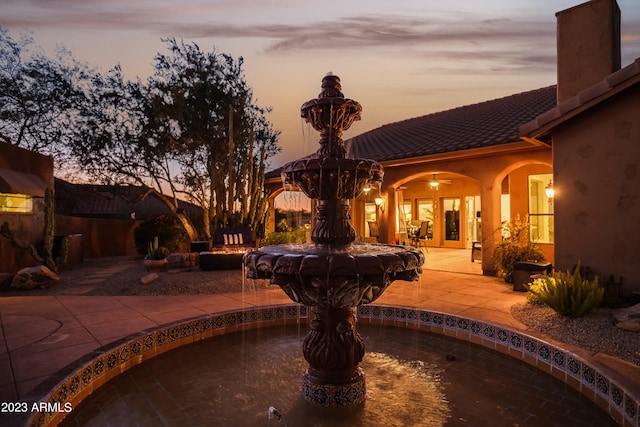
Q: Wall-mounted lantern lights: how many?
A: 2